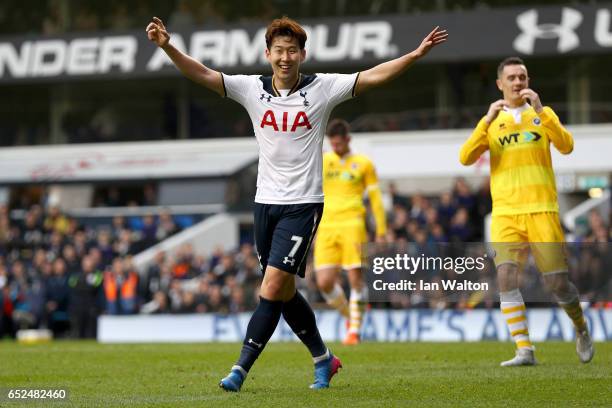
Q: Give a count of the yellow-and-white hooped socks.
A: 4